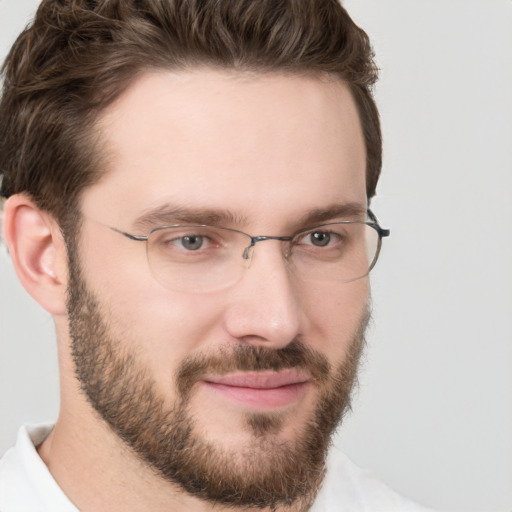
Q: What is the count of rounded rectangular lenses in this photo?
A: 2